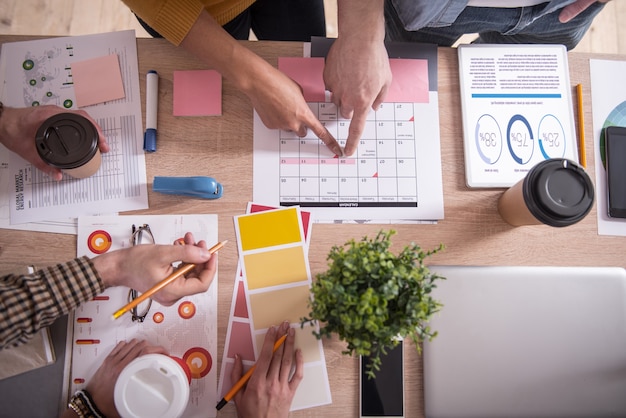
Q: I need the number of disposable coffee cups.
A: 3